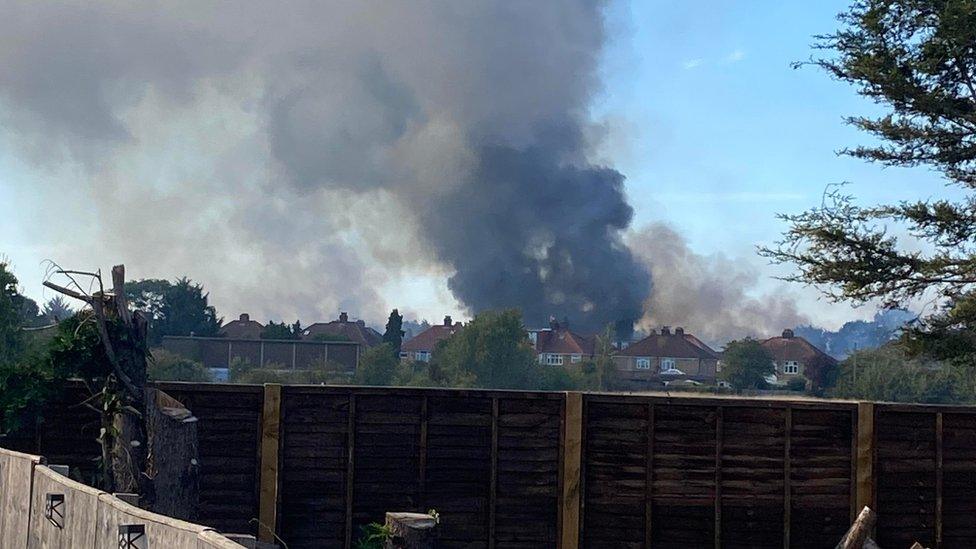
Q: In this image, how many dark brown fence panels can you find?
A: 4